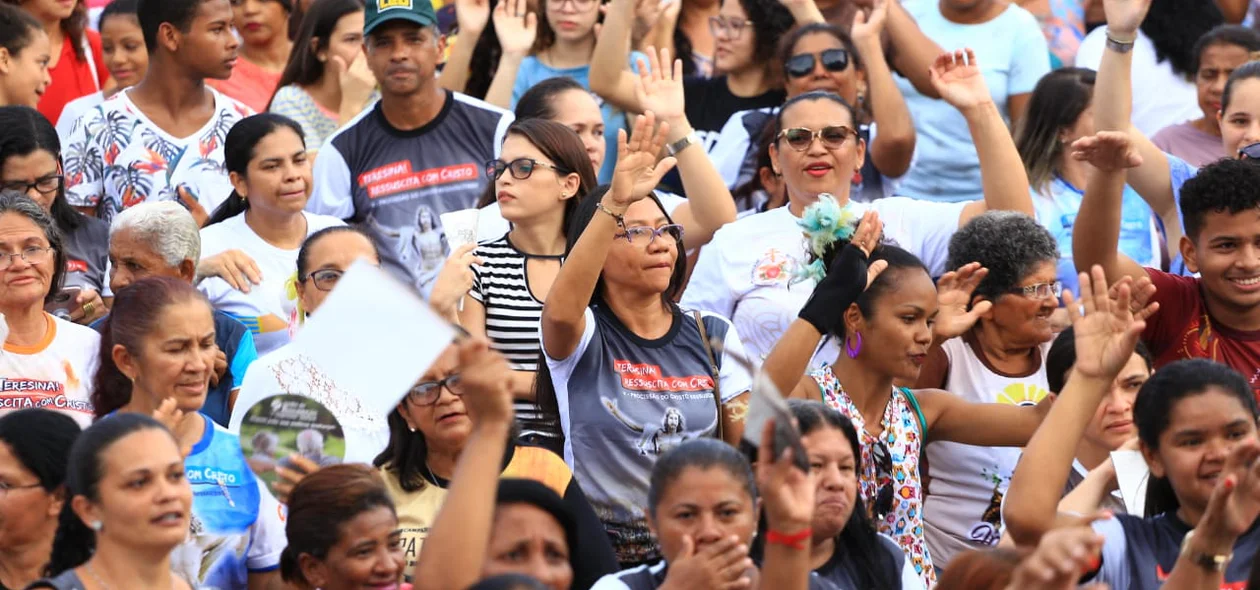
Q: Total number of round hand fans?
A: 1